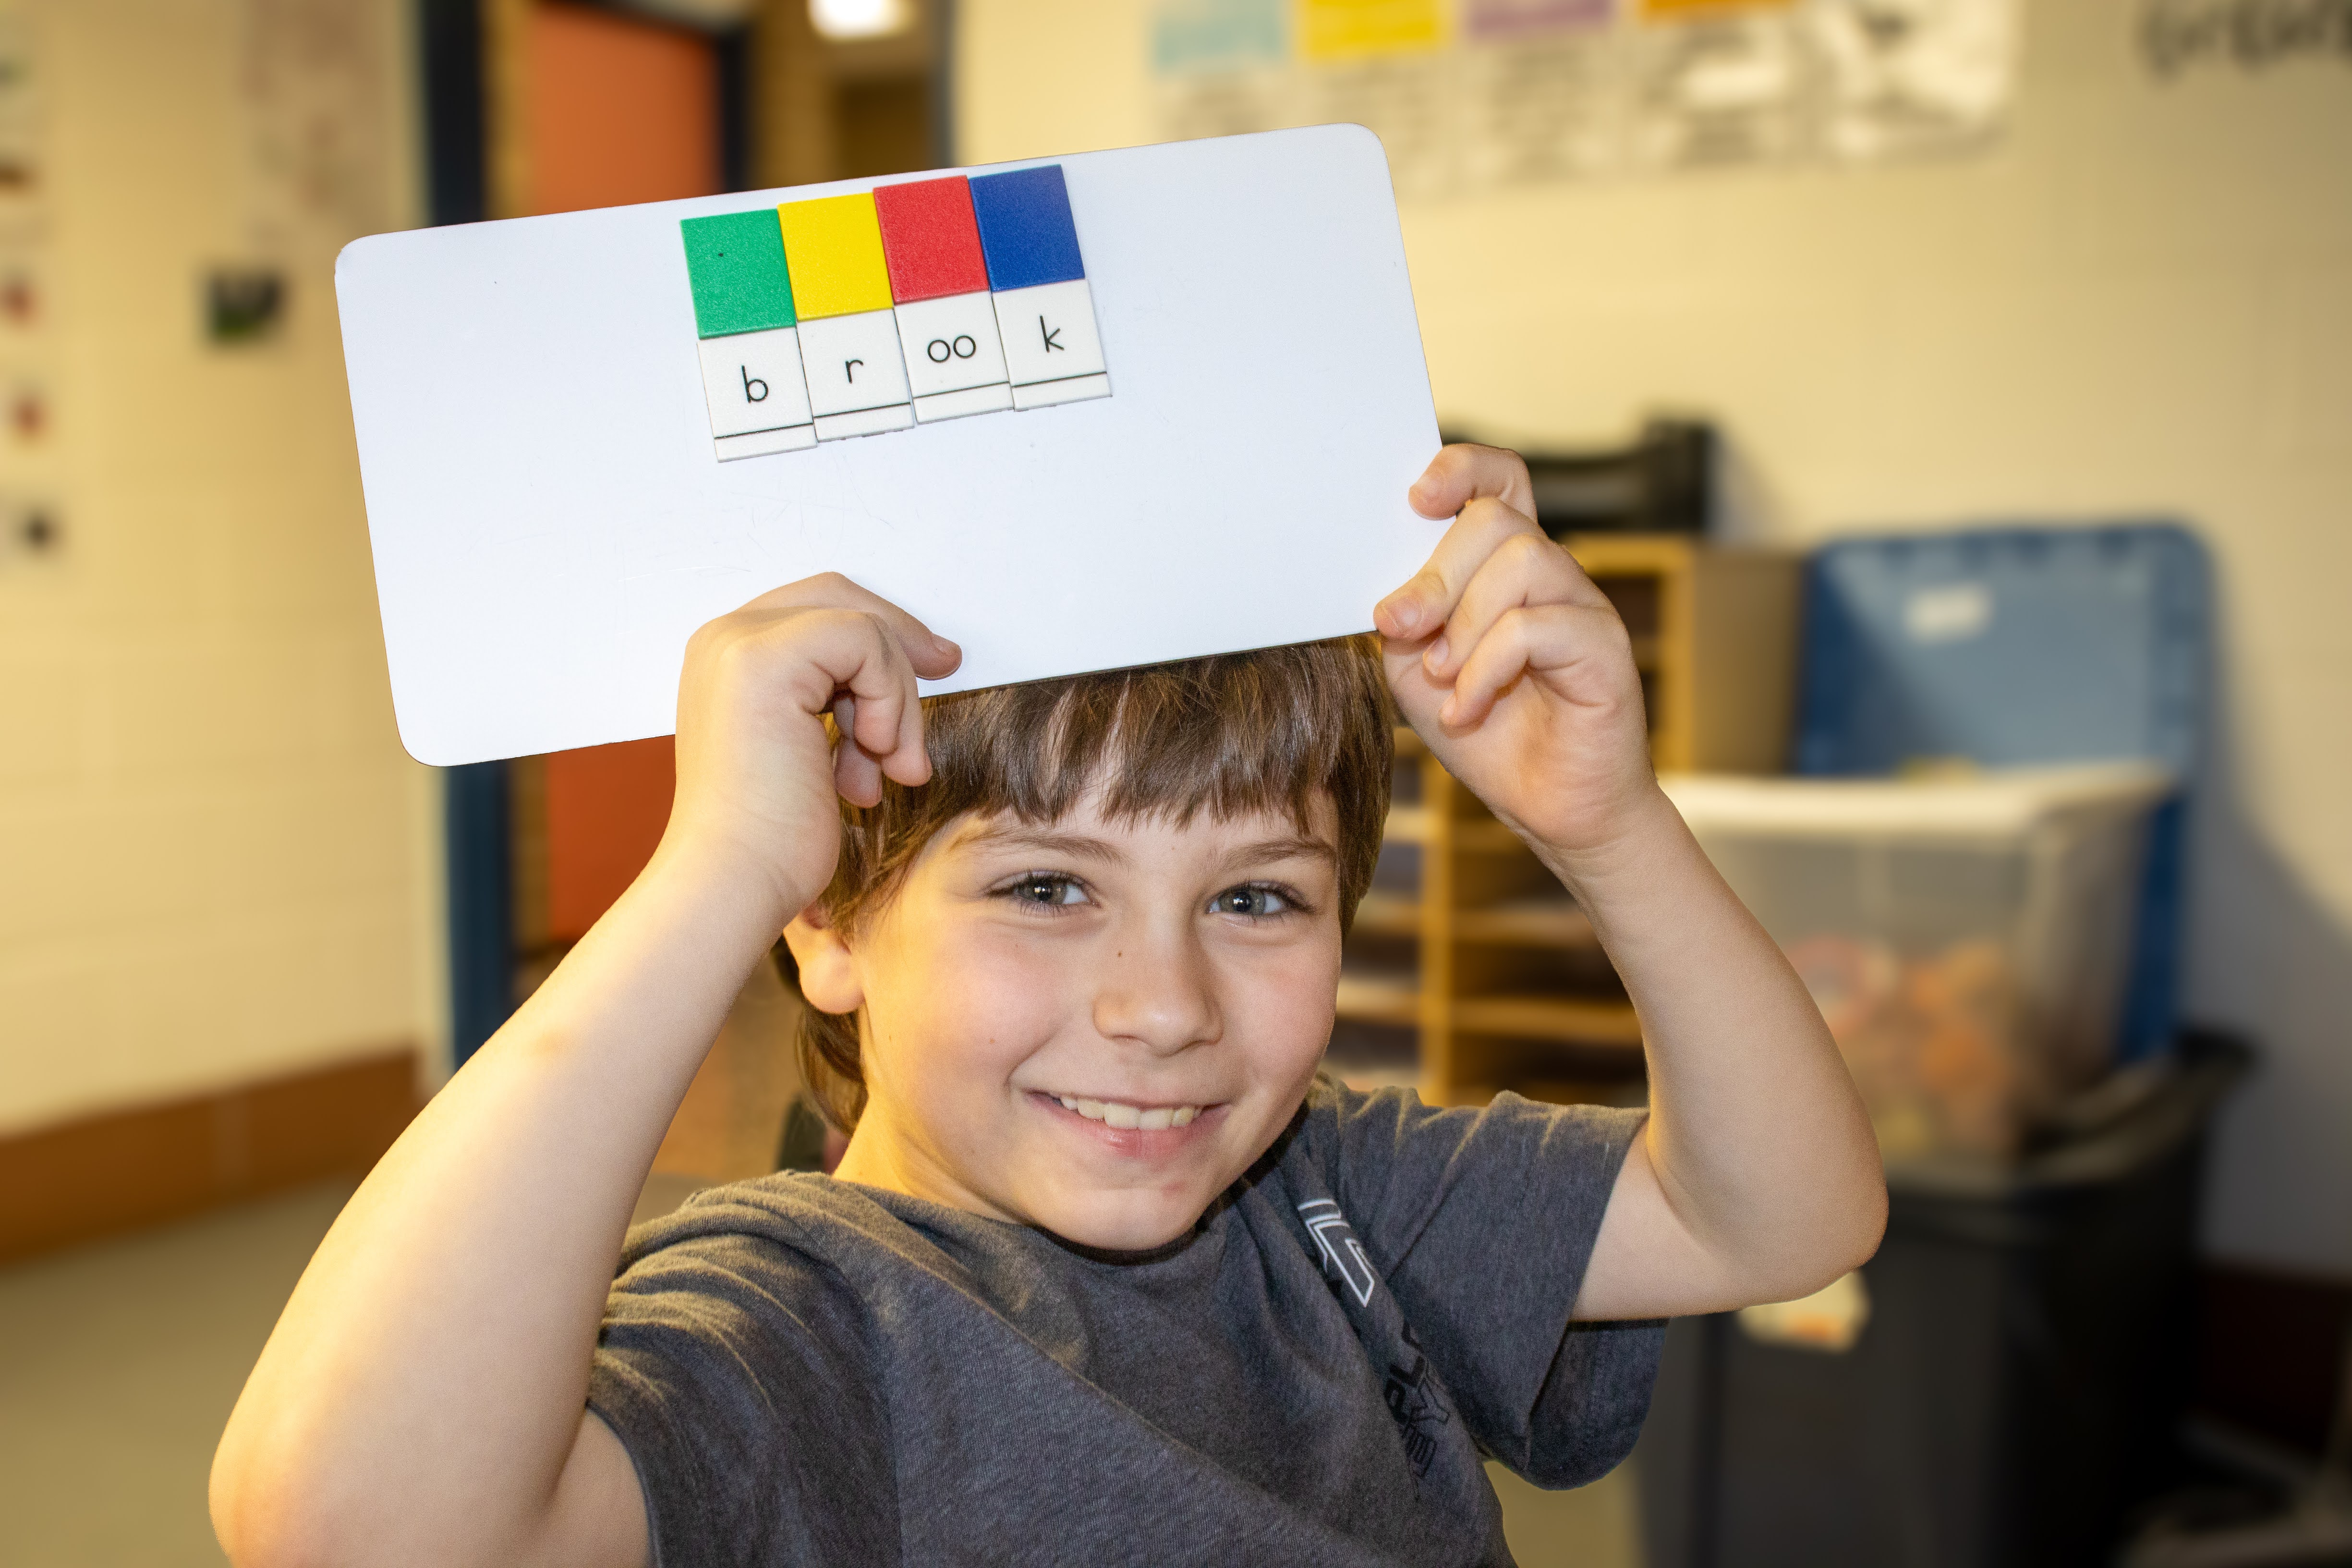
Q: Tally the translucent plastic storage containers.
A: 1